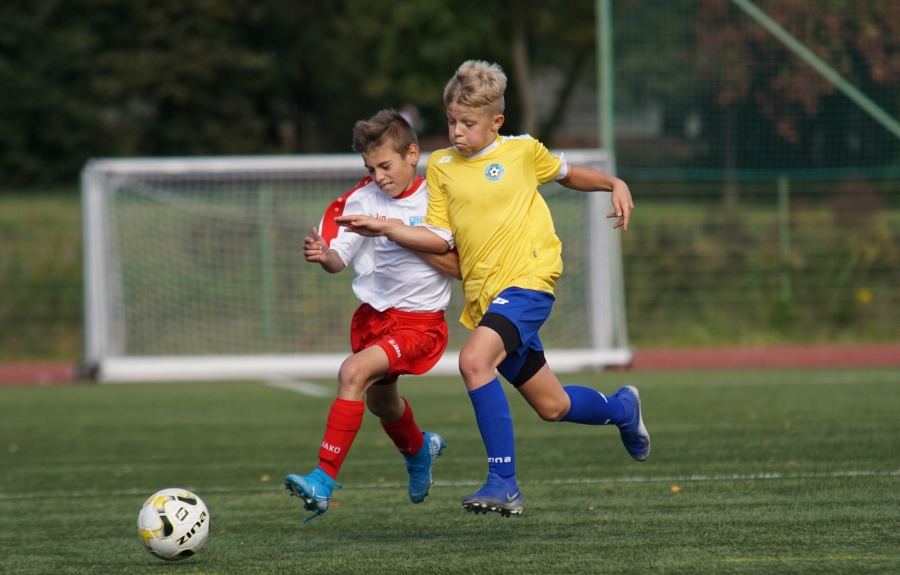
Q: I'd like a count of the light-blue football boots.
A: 2